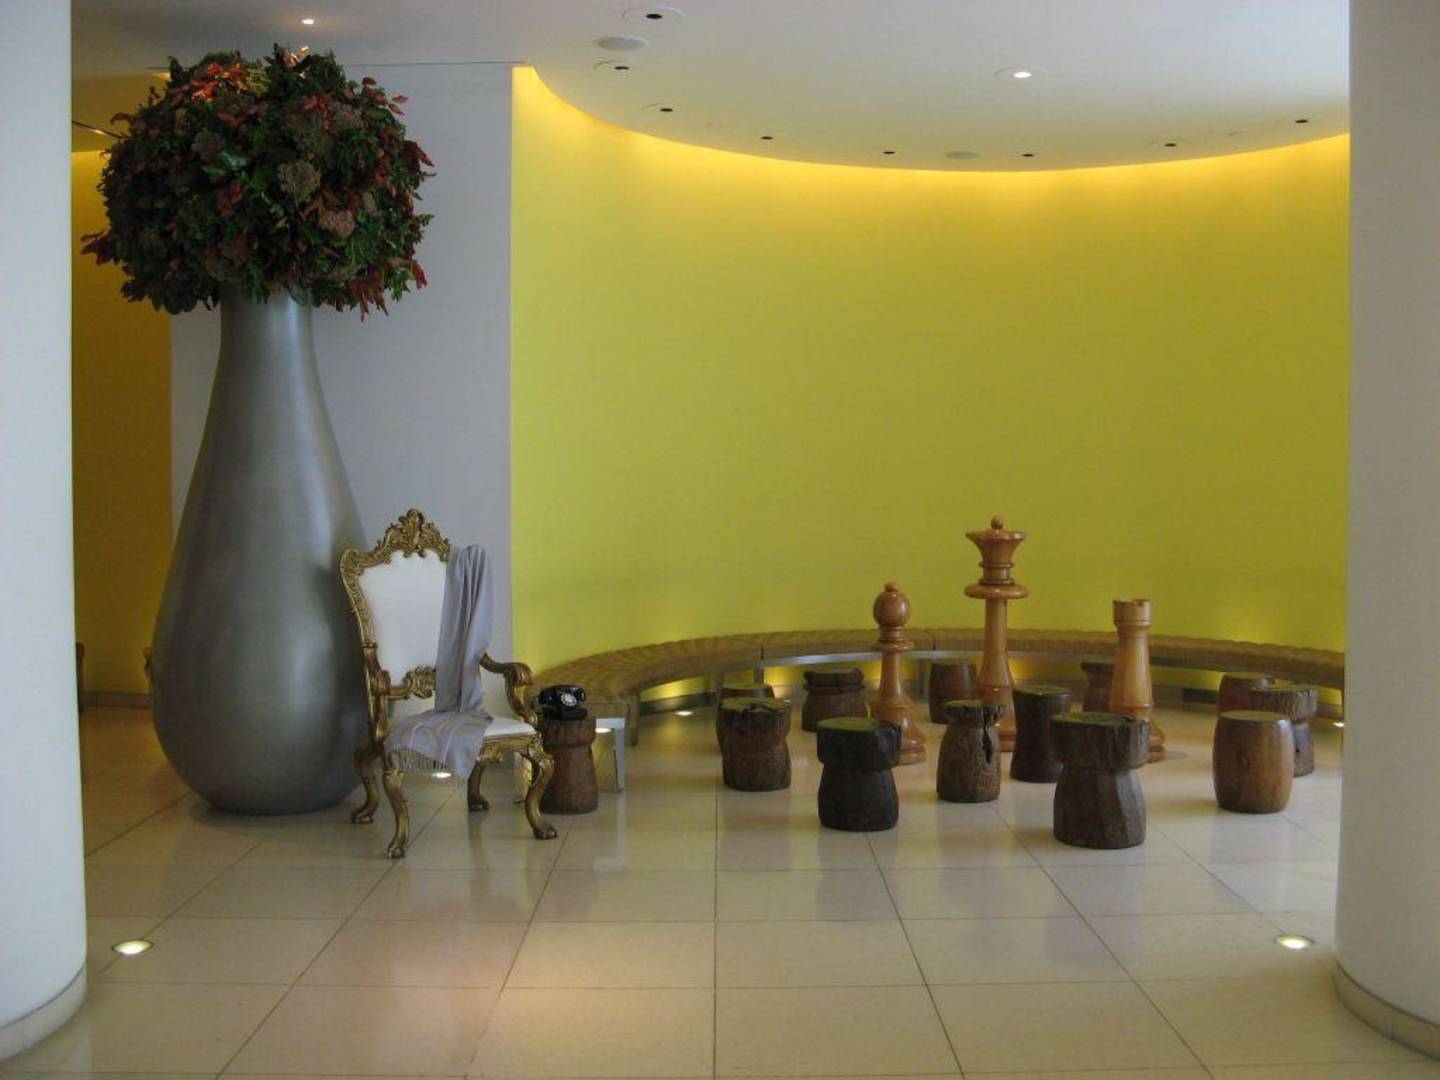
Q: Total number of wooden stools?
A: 13